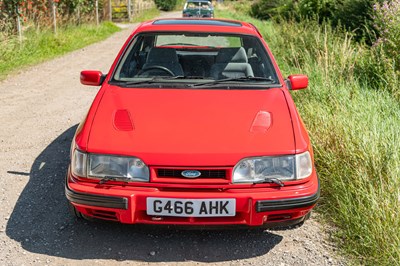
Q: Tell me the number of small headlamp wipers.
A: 2